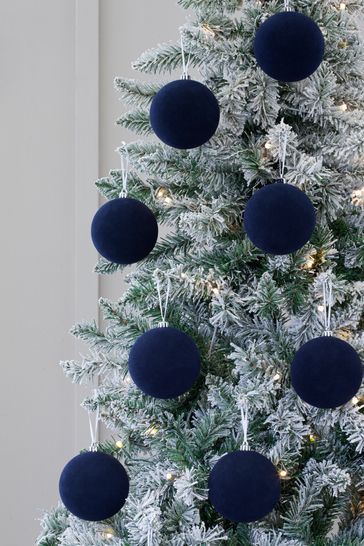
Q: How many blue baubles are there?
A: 8